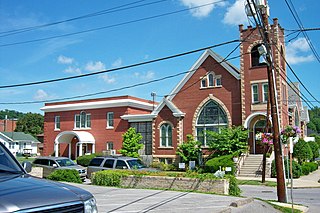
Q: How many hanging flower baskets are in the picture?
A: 2